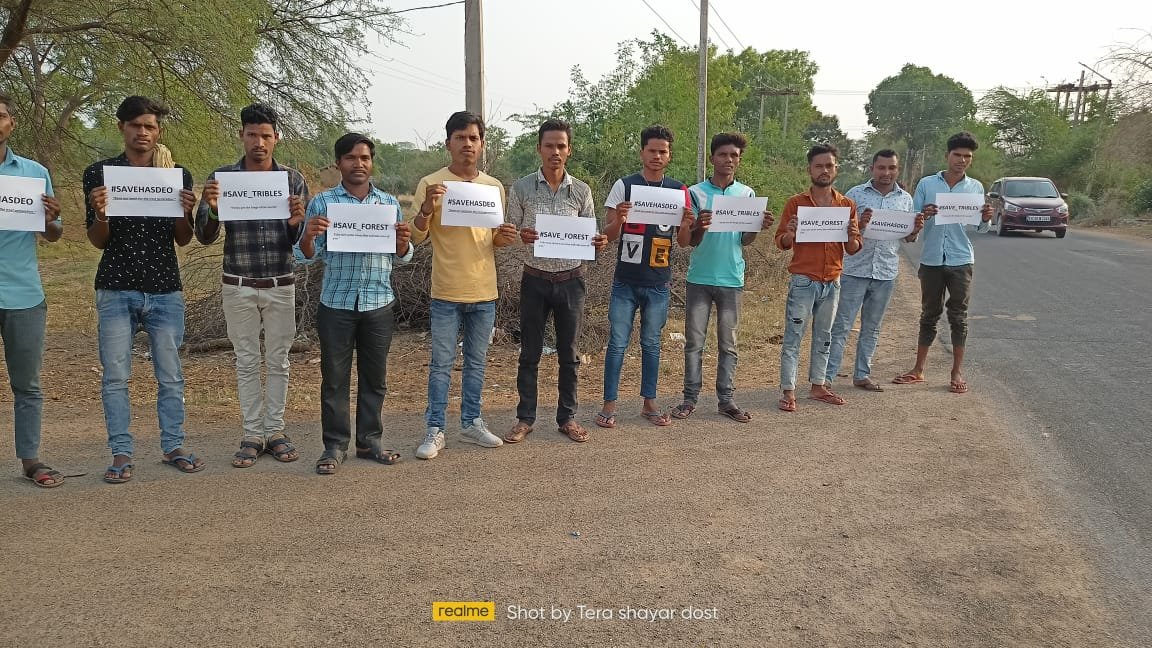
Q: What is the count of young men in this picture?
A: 11